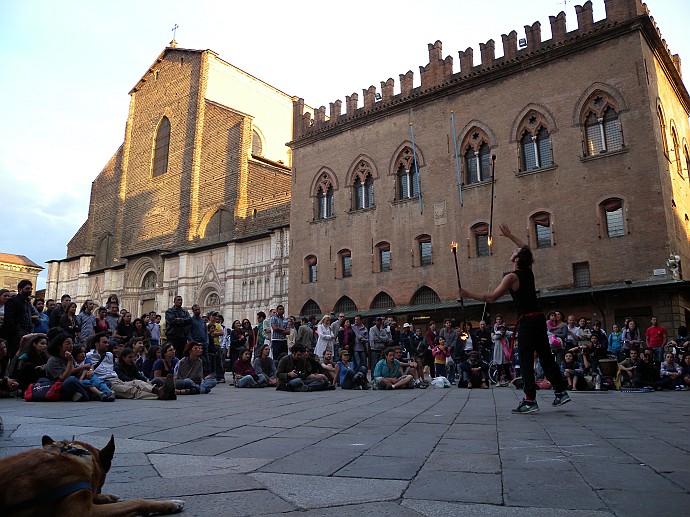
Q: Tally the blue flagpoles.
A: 2